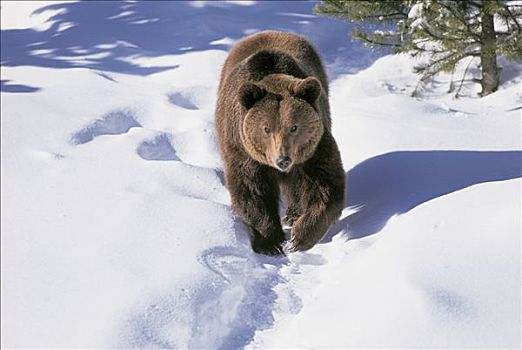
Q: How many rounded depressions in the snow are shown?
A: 3